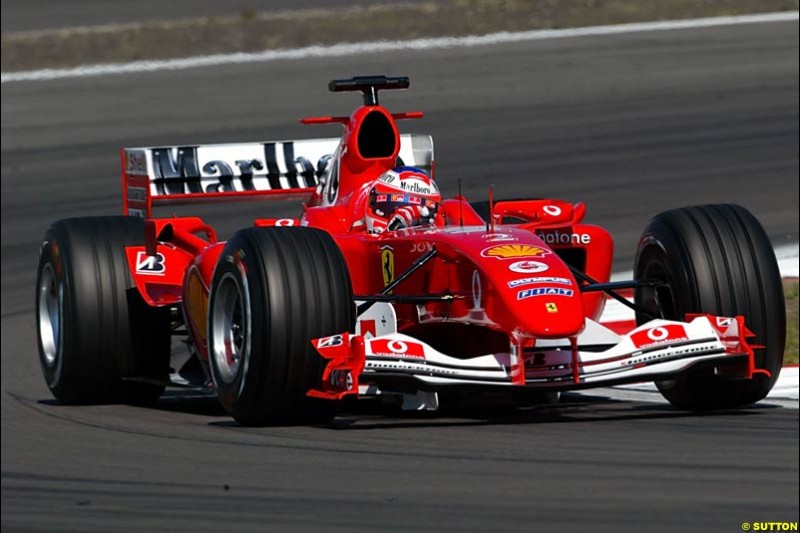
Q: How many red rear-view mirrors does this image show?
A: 2